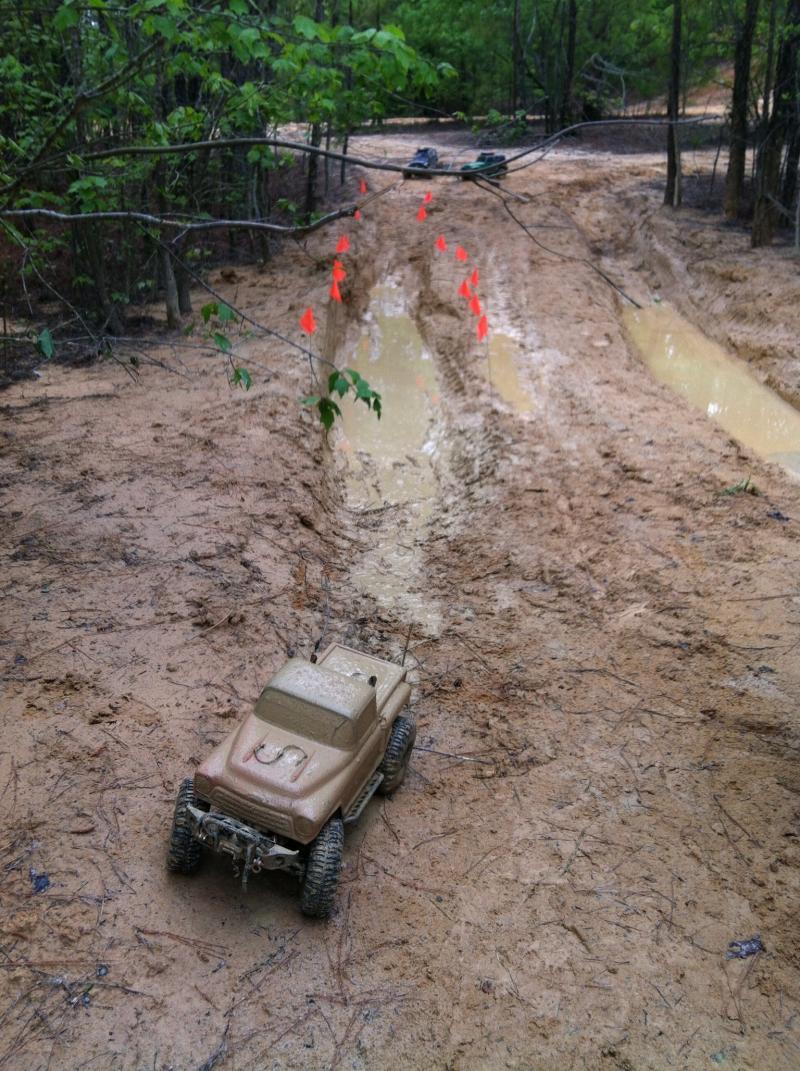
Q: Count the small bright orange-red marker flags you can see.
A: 14